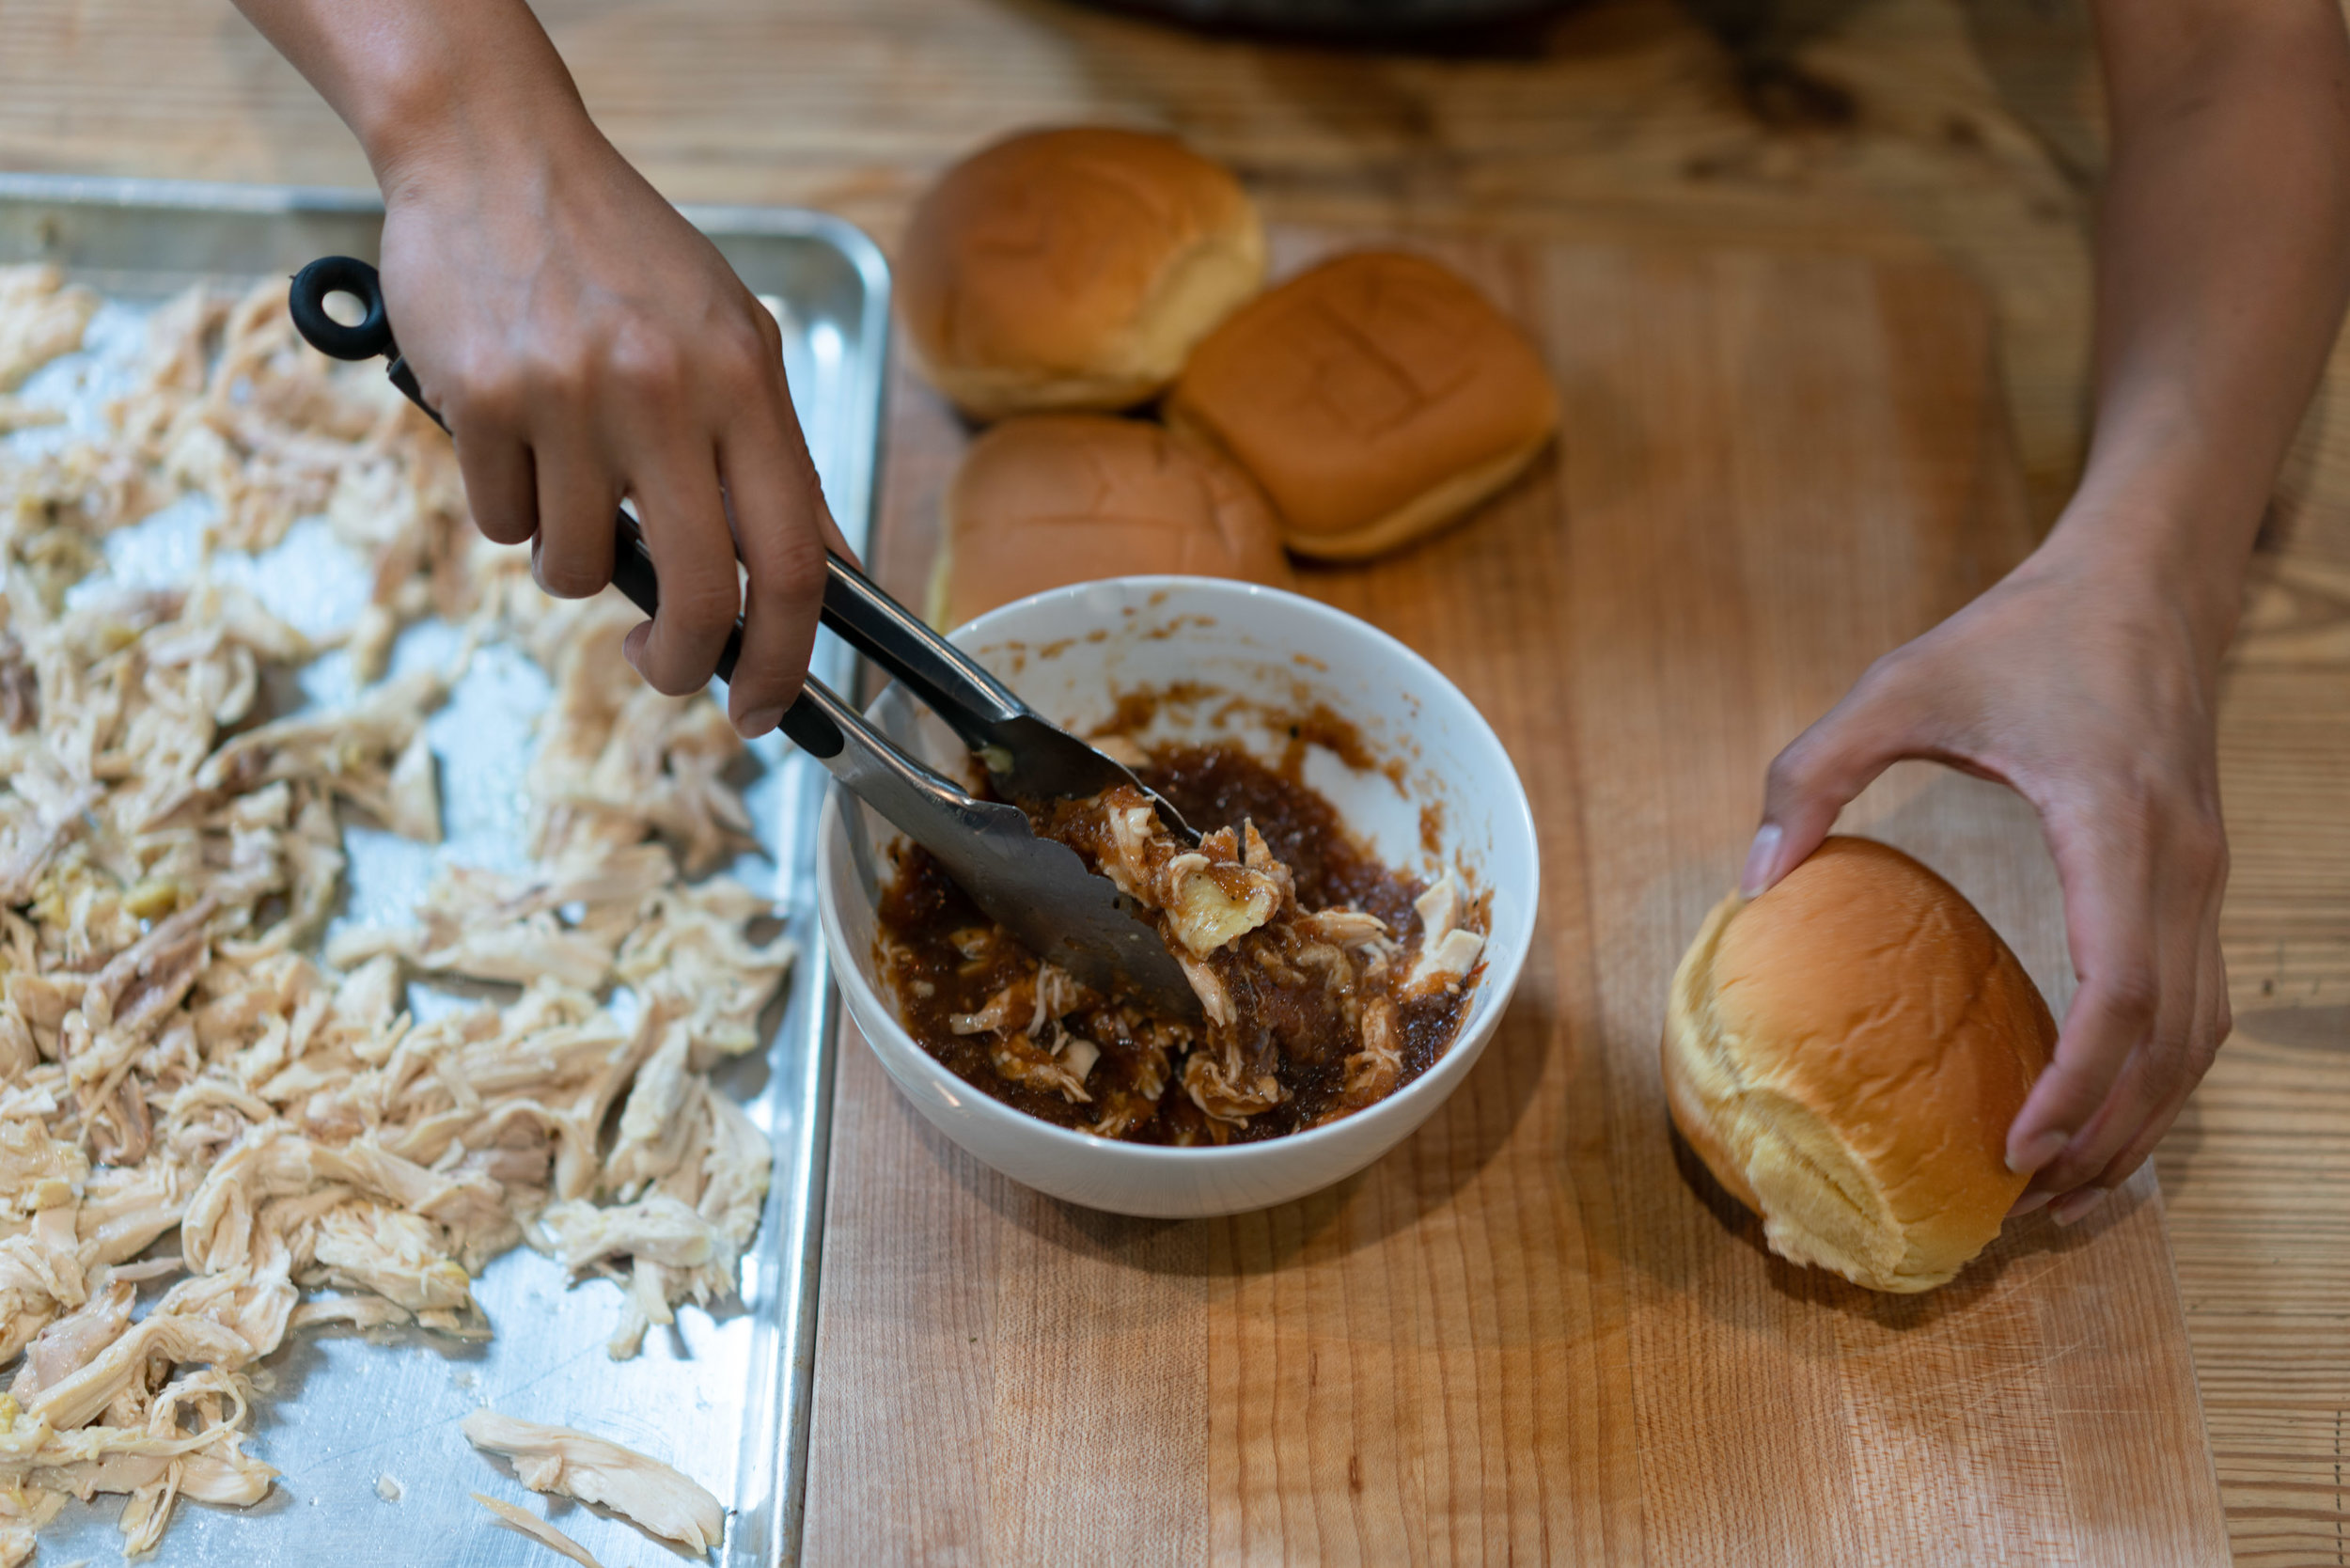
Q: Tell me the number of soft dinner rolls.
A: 4